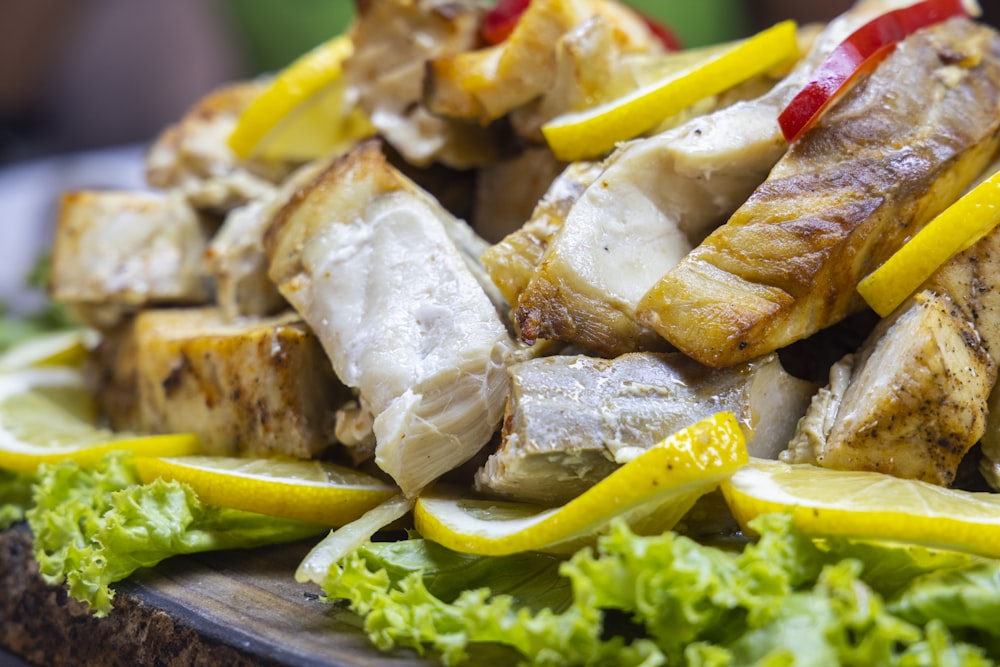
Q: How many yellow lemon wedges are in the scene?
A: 8